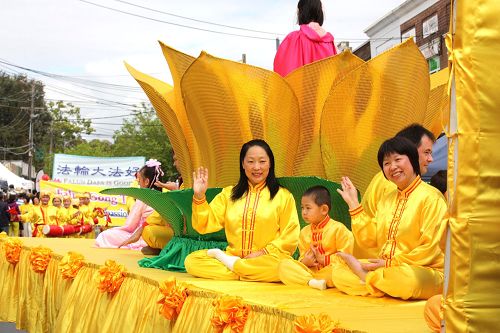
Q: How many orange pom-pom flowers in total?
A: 7